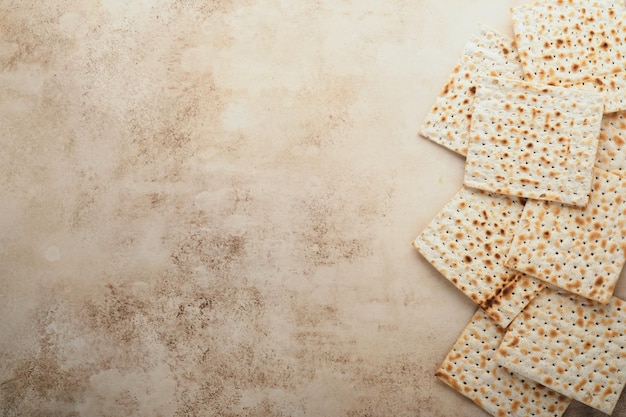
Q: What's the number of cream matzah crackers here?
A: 8